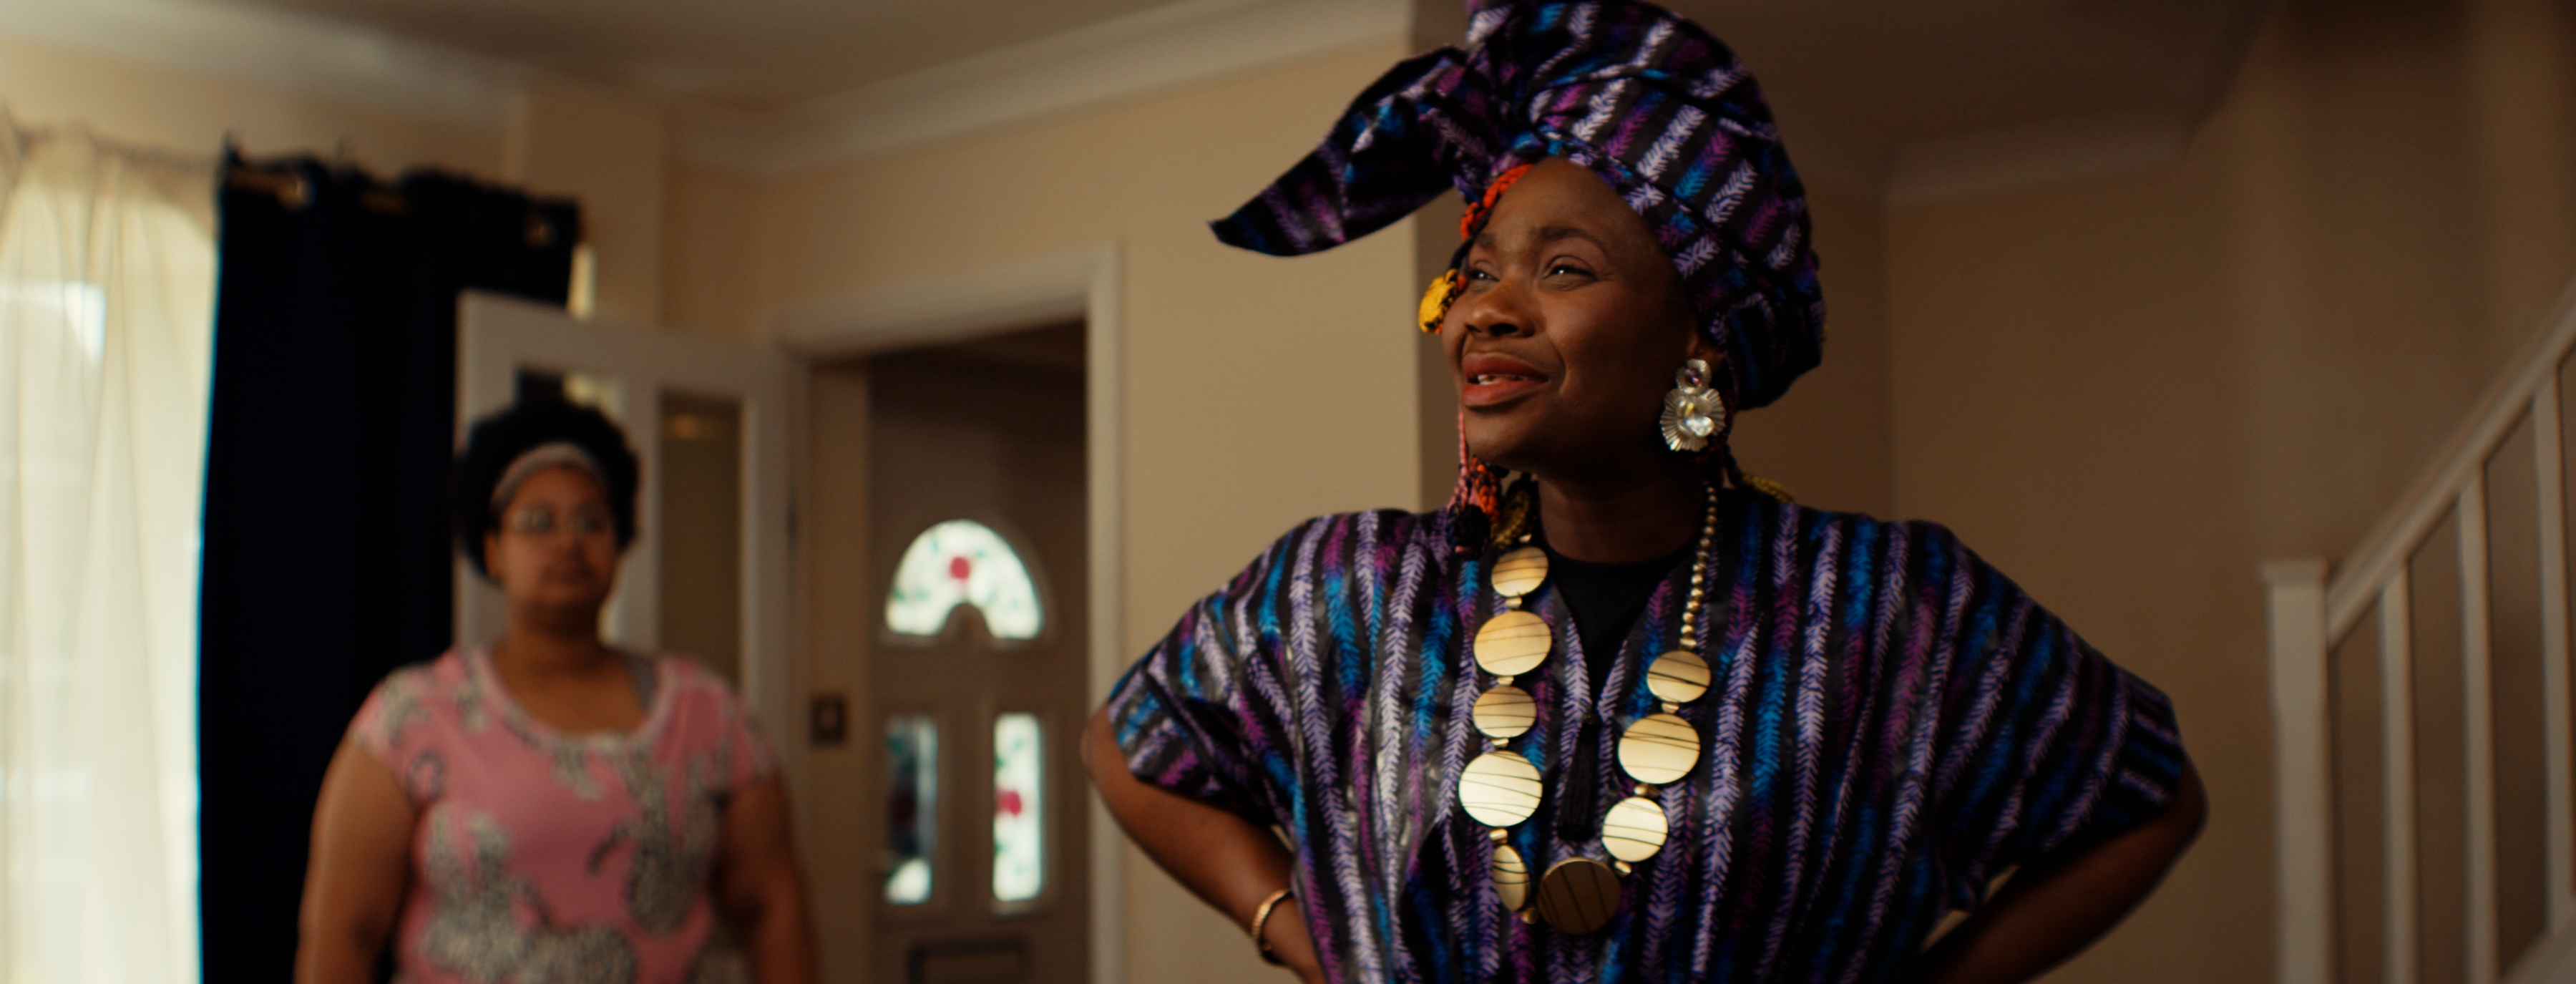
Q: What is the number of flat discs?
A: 9